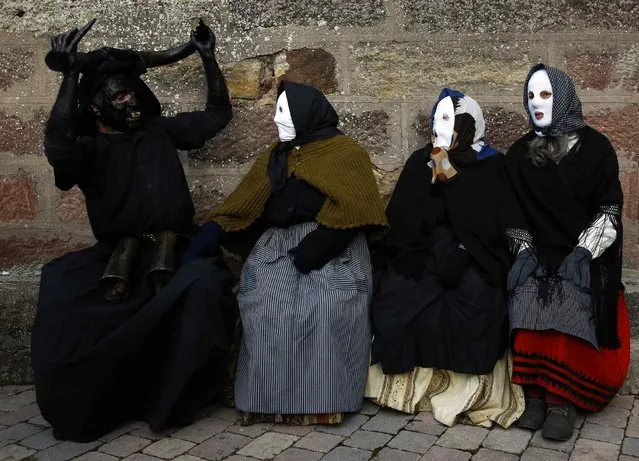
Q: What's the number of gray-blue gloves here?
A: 2